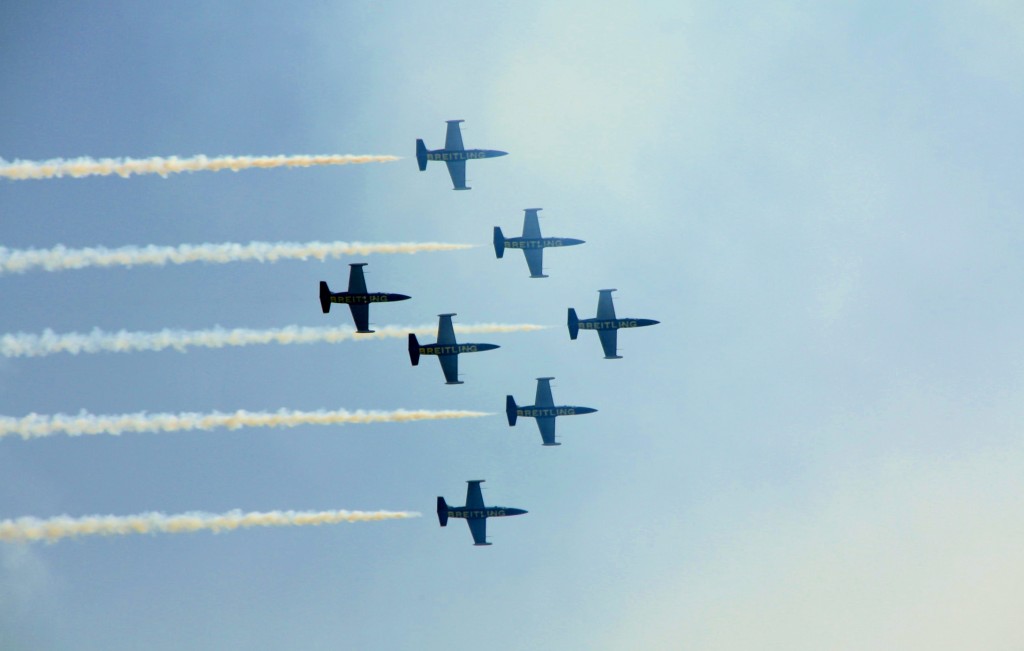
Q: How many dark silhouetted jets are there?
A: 7